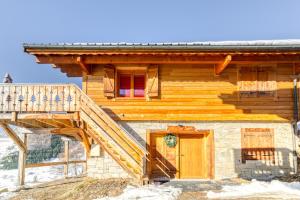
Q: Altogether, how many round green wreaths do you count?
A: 1